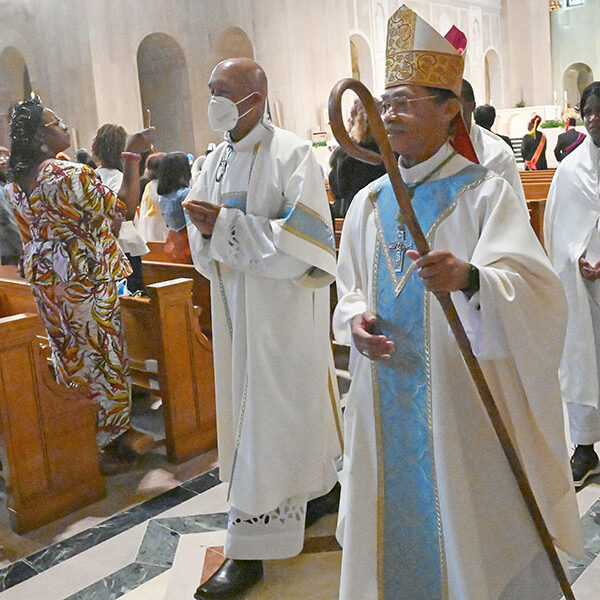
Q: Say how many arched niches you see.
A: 6